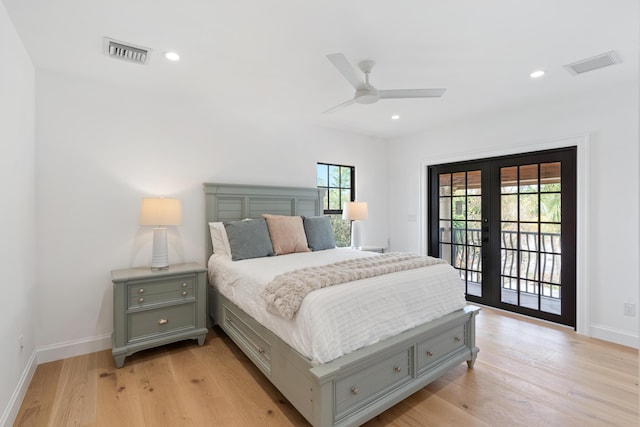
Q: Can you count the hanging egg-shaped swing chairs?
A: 0